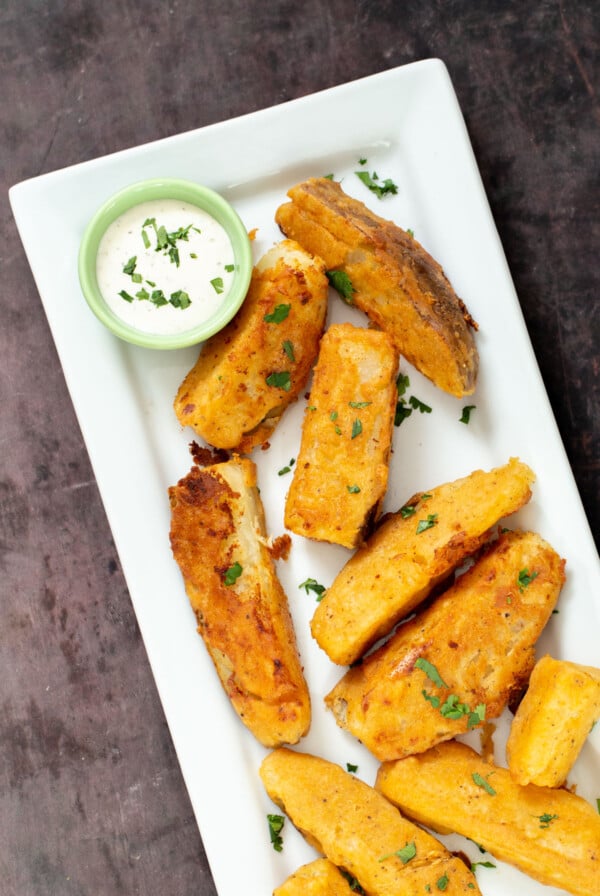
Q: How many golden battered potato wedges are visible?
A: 10